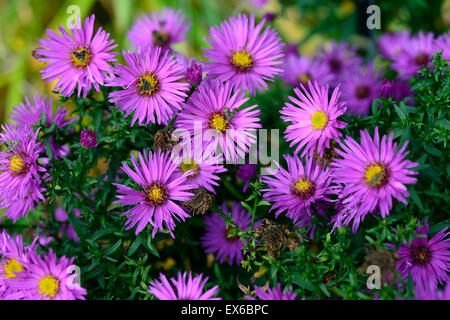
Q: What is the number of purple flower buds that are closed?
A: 2